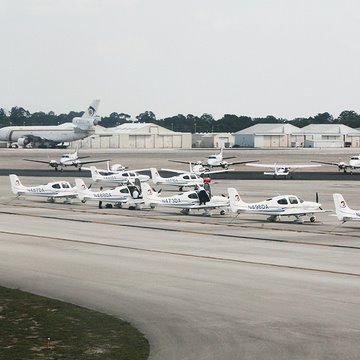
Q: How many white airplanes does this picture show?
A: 14